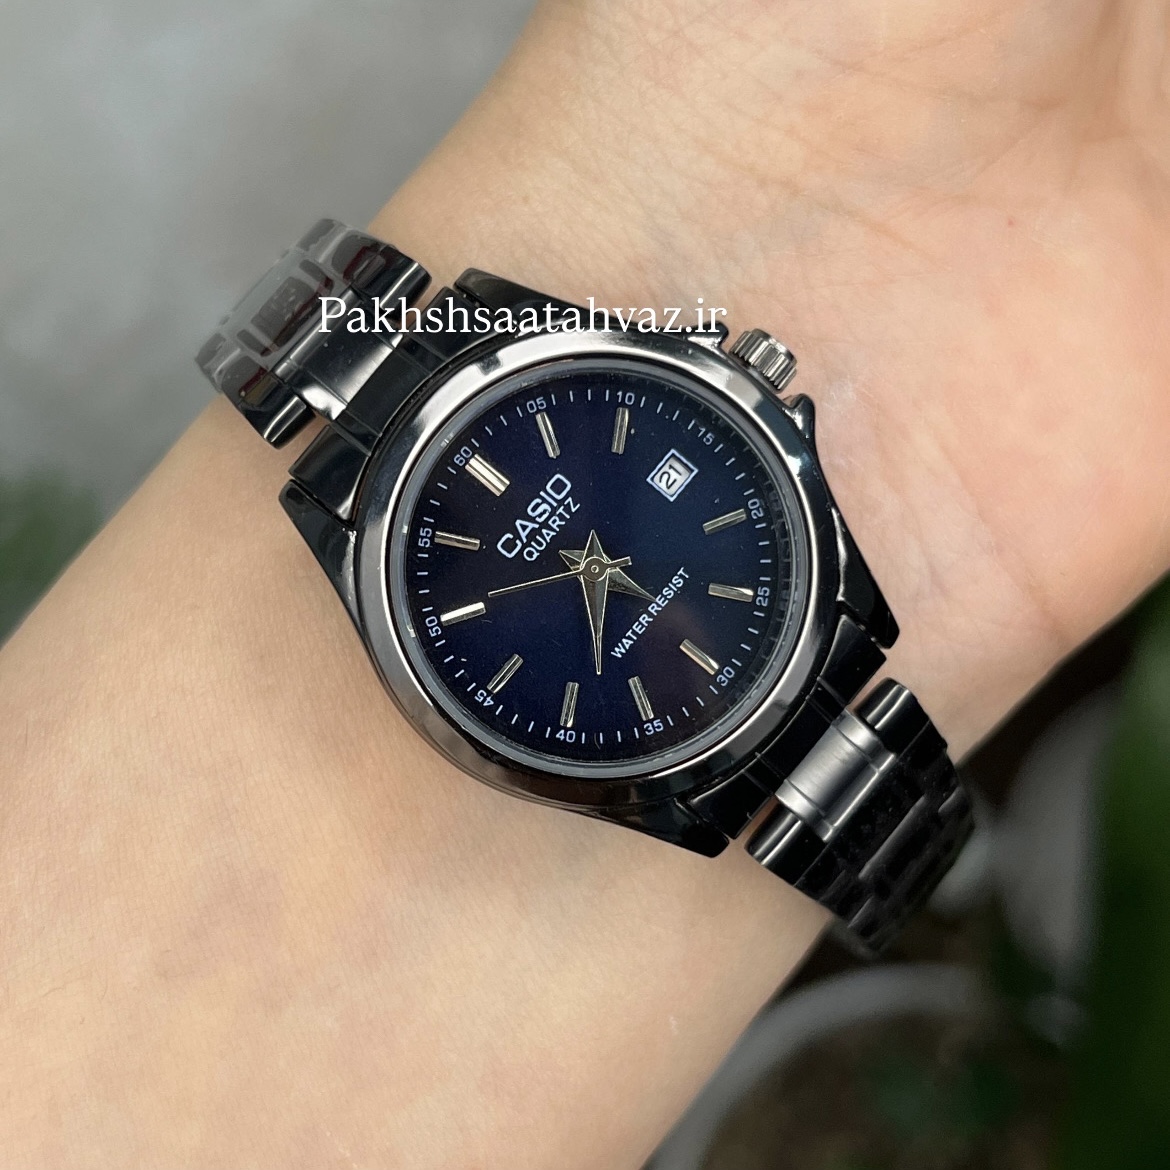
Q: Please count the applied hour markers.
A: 11